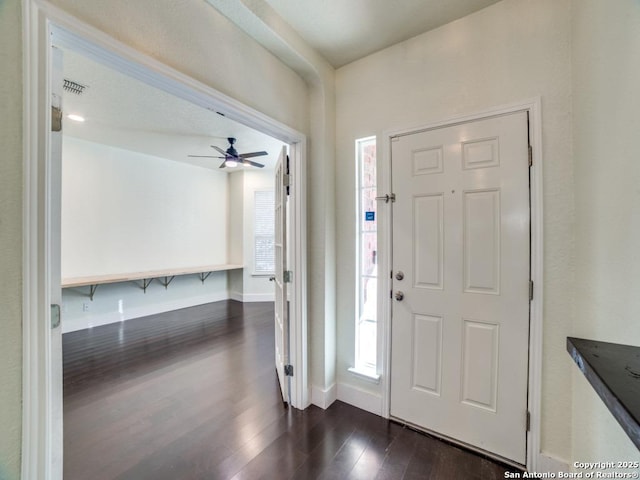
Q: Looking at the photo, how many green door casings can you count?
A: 0